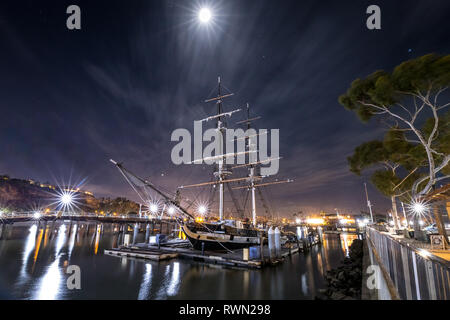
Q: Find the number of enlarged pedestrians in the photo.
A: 0